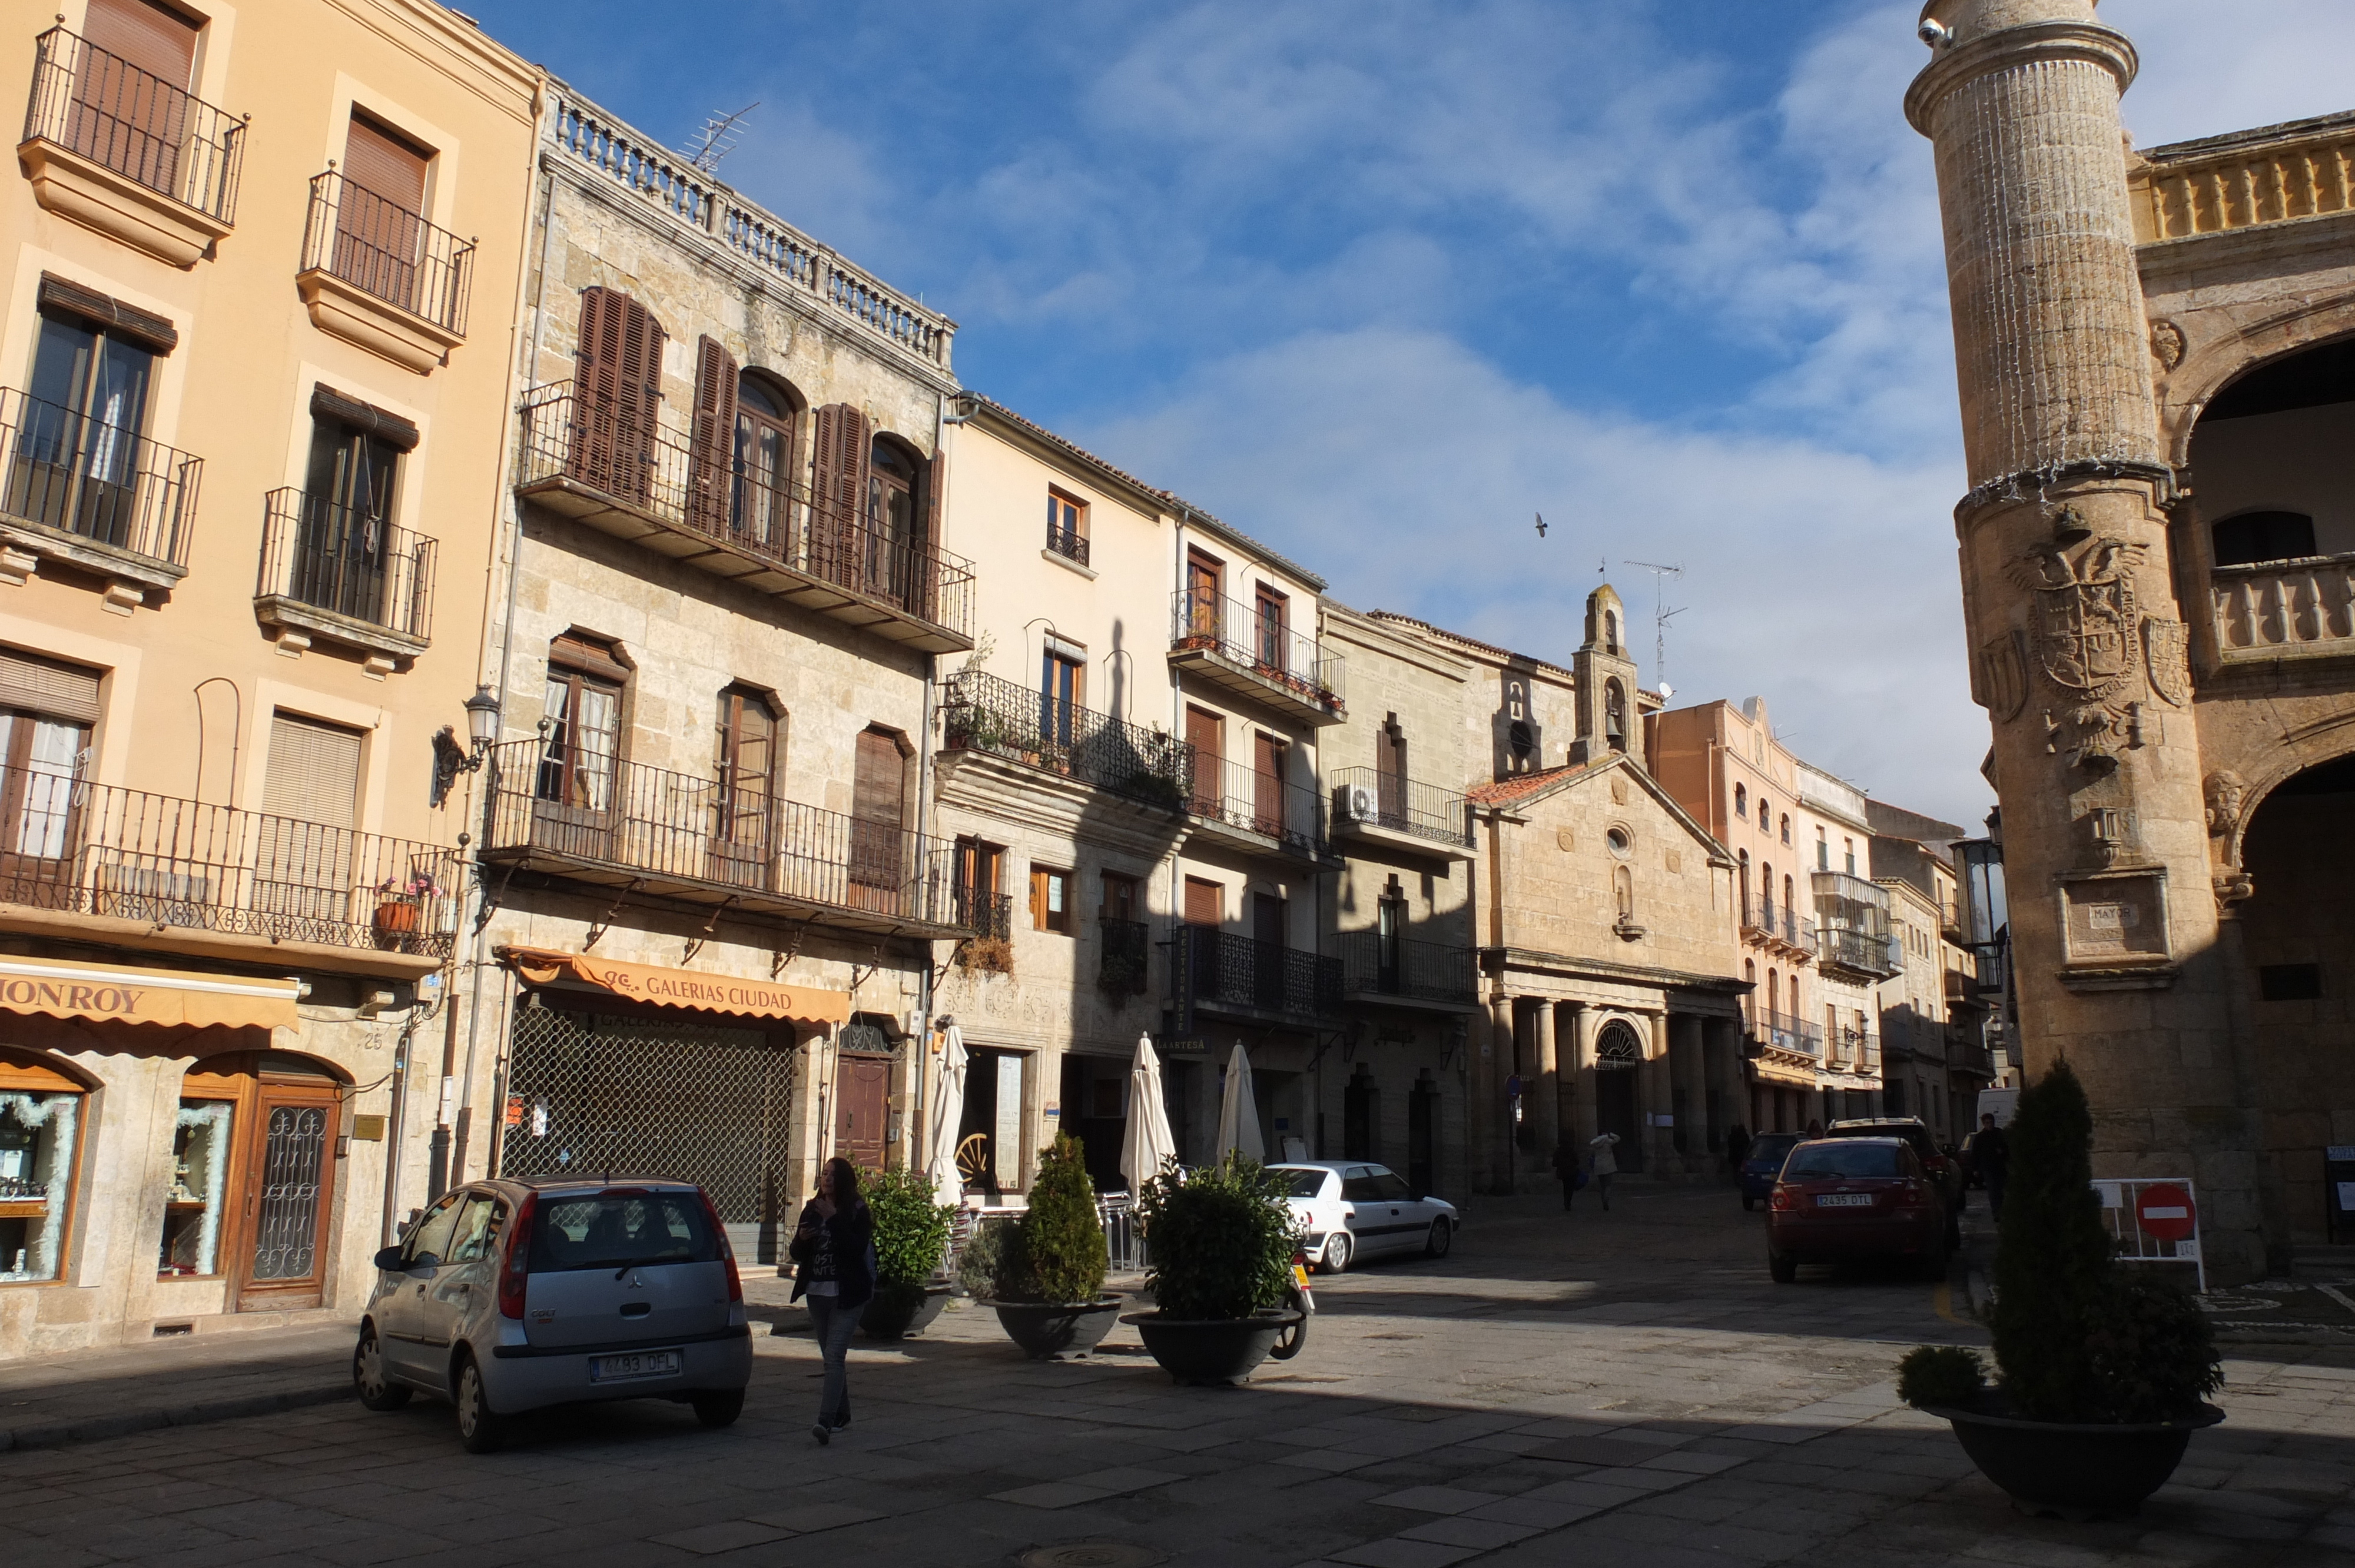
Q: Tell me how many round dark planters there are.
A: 4